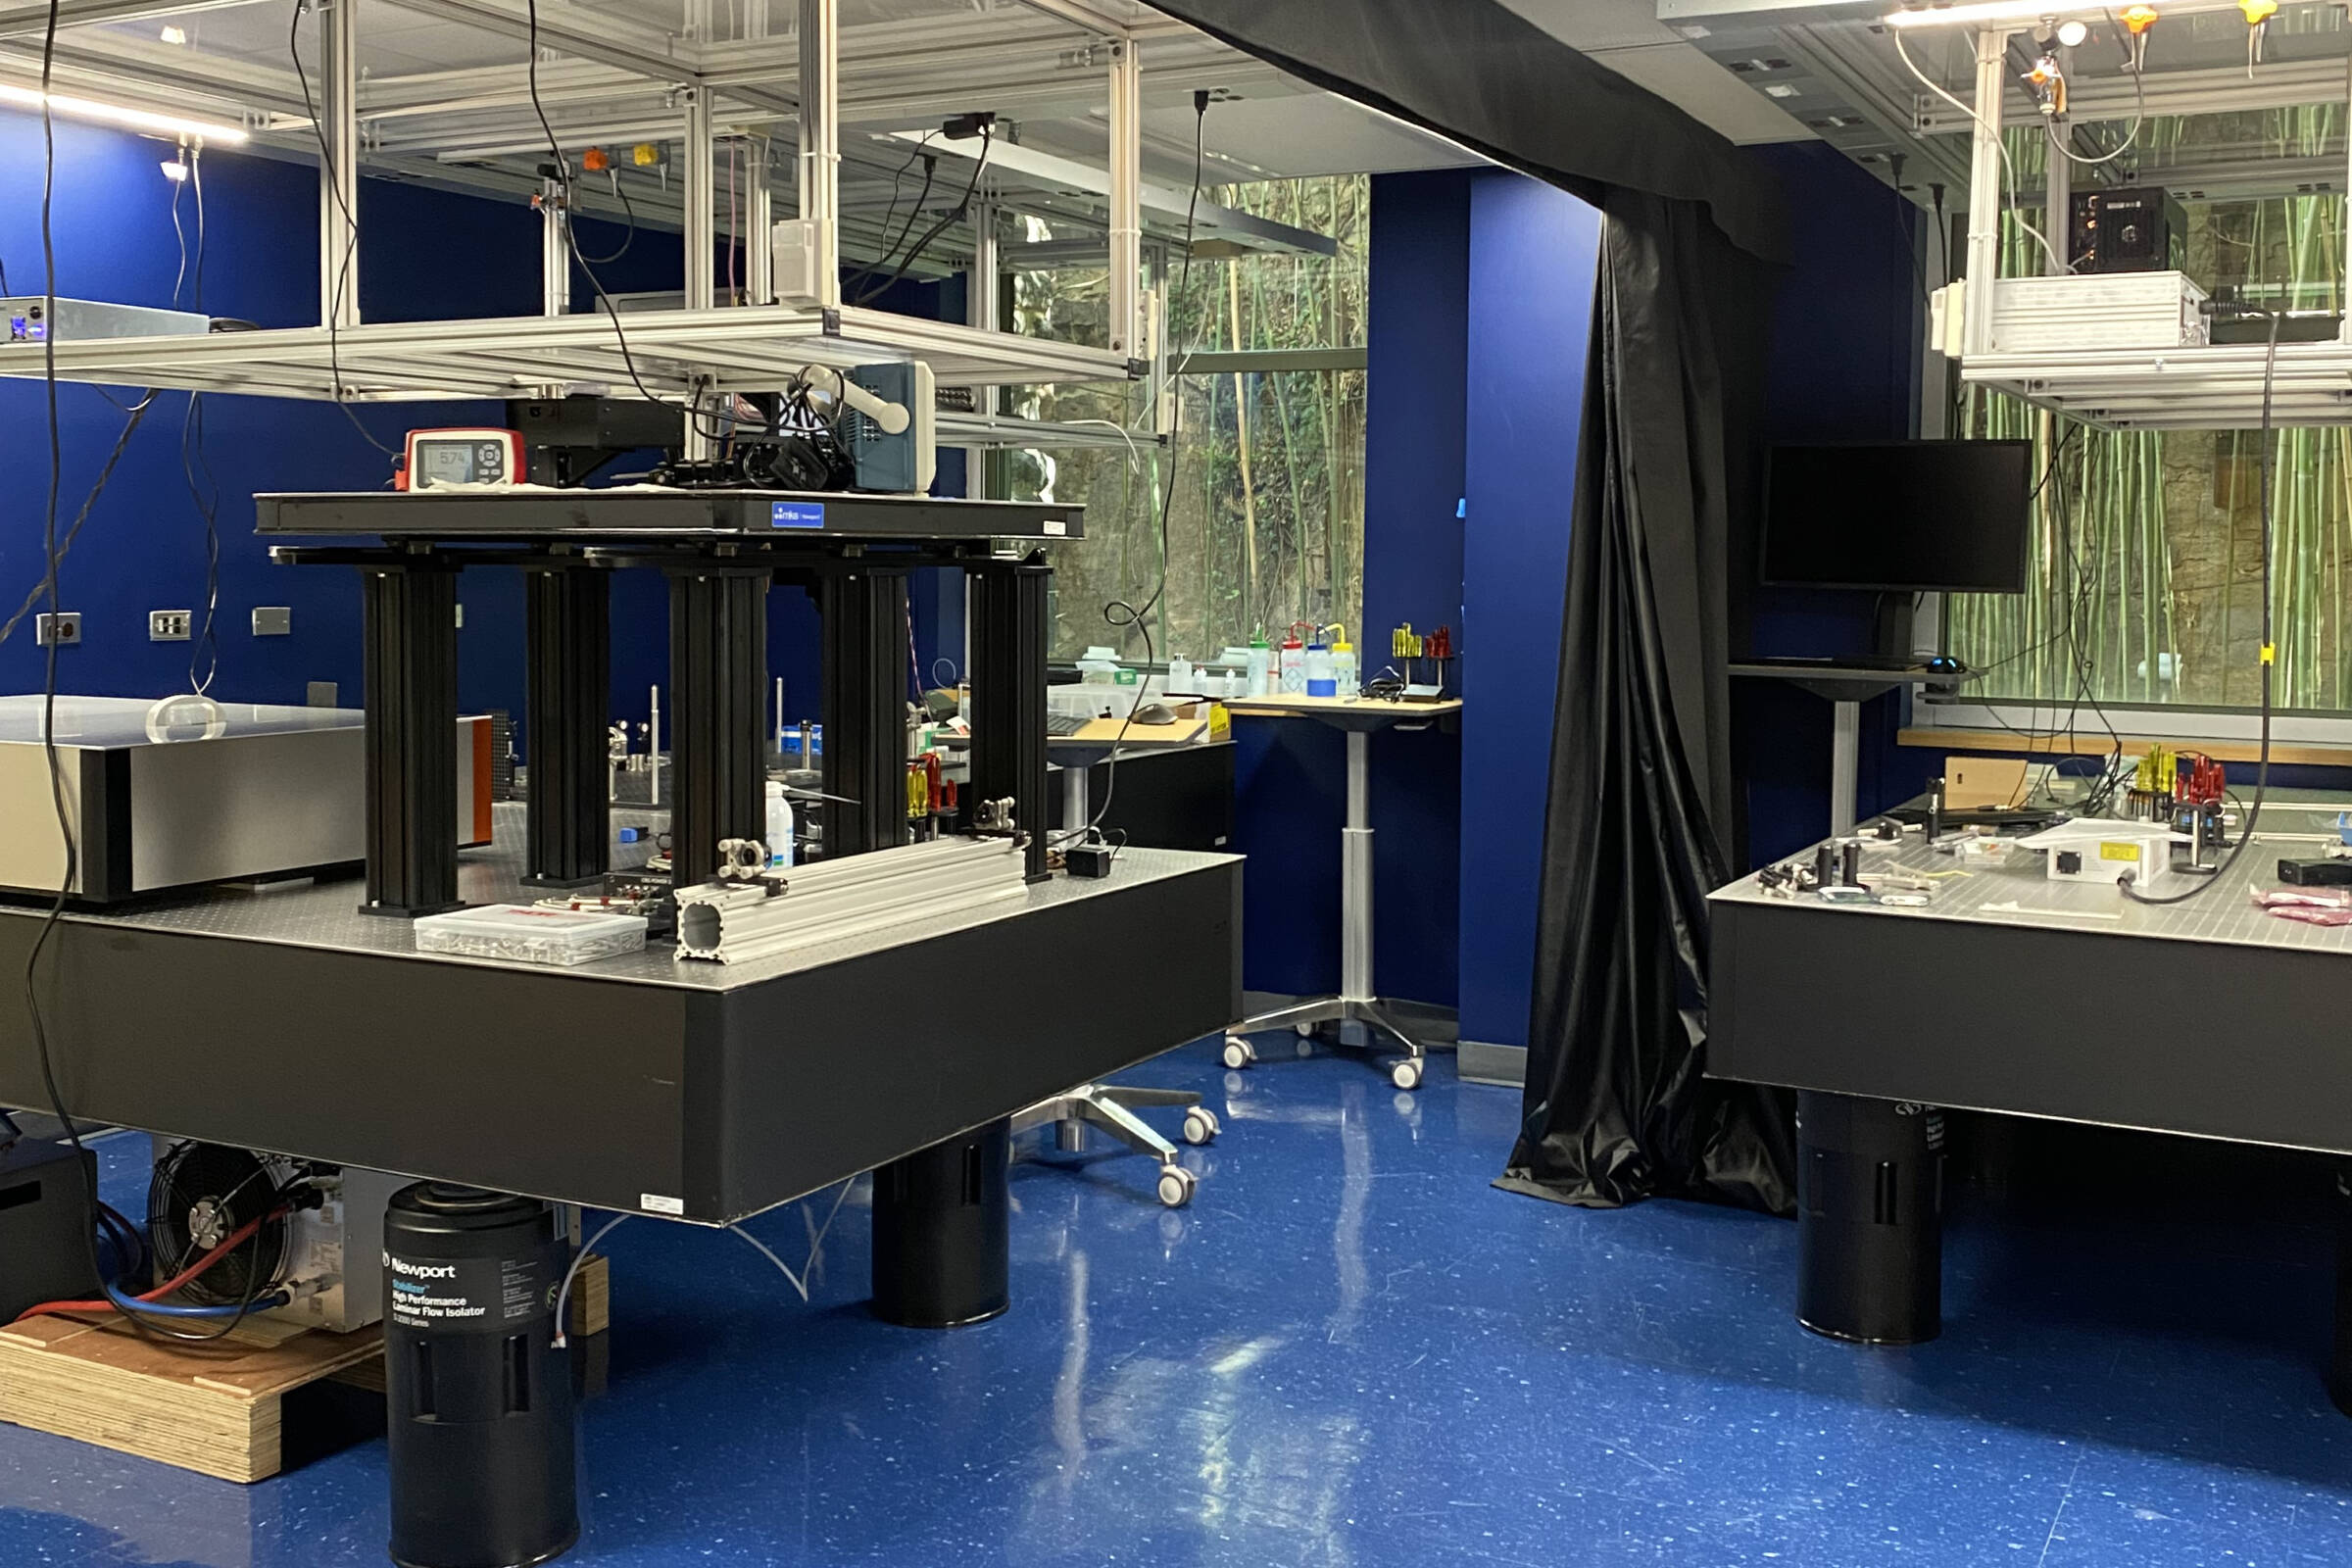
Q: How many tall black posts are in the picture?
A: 5